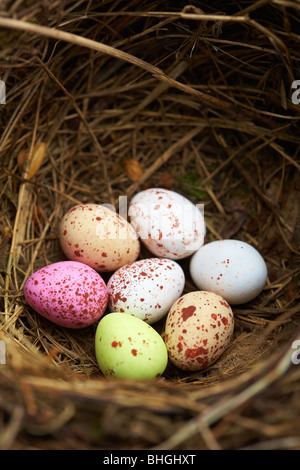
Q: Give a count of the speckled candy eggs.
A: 7